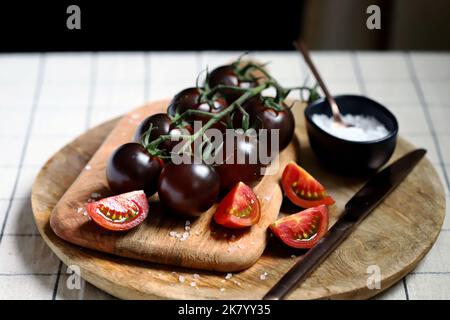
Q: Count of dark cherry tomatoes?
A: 7